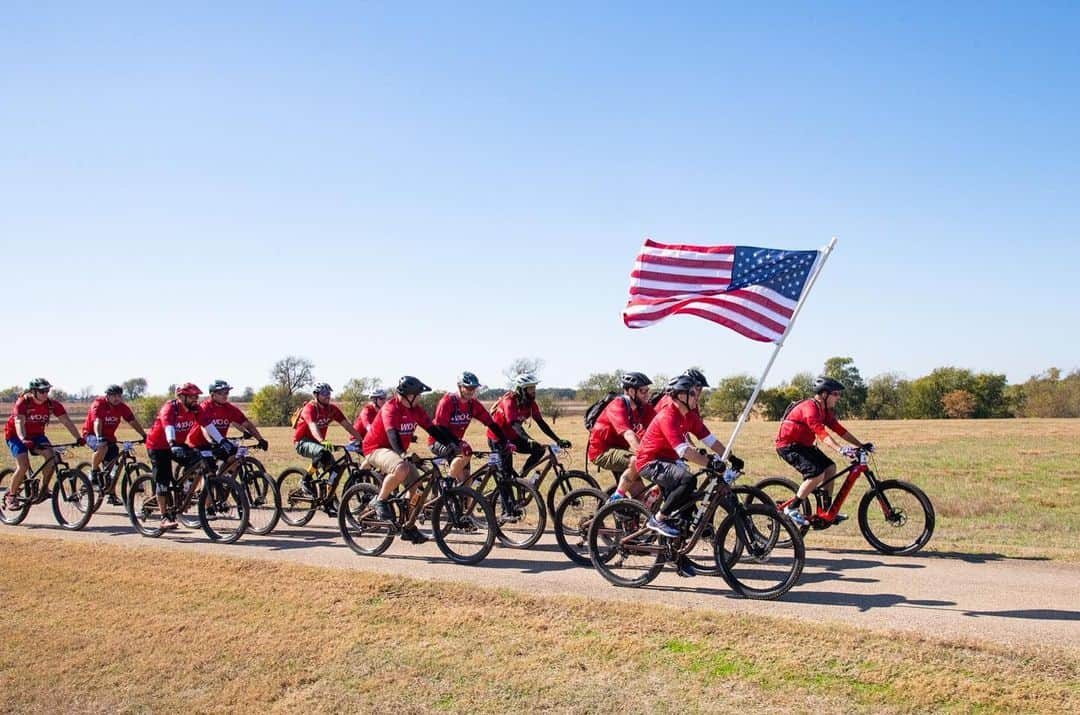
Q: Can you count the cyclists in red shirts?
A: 13